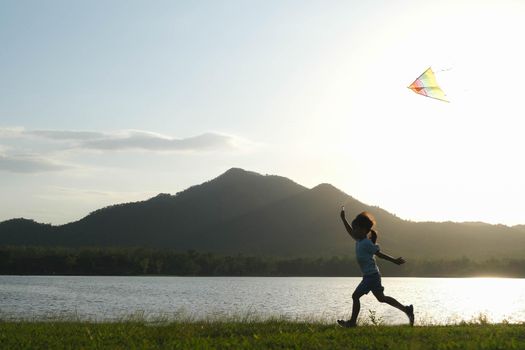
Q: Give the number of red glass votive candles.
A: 0